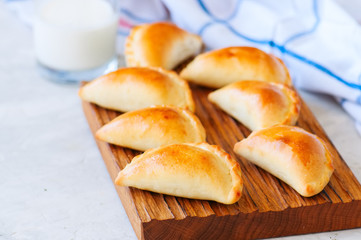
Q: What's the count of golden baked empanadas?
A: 7